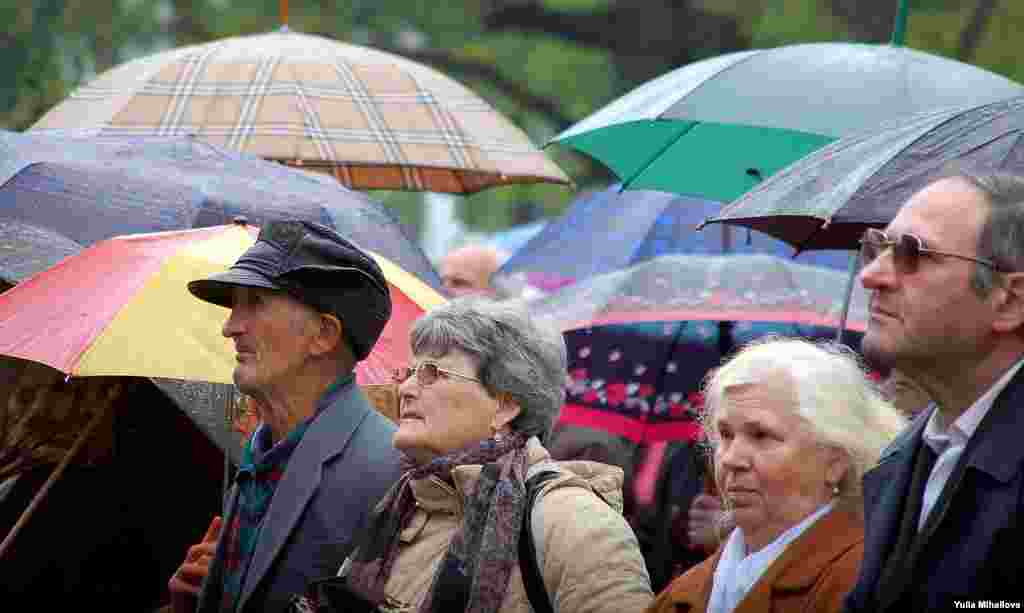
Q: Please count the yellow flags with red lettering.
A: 0